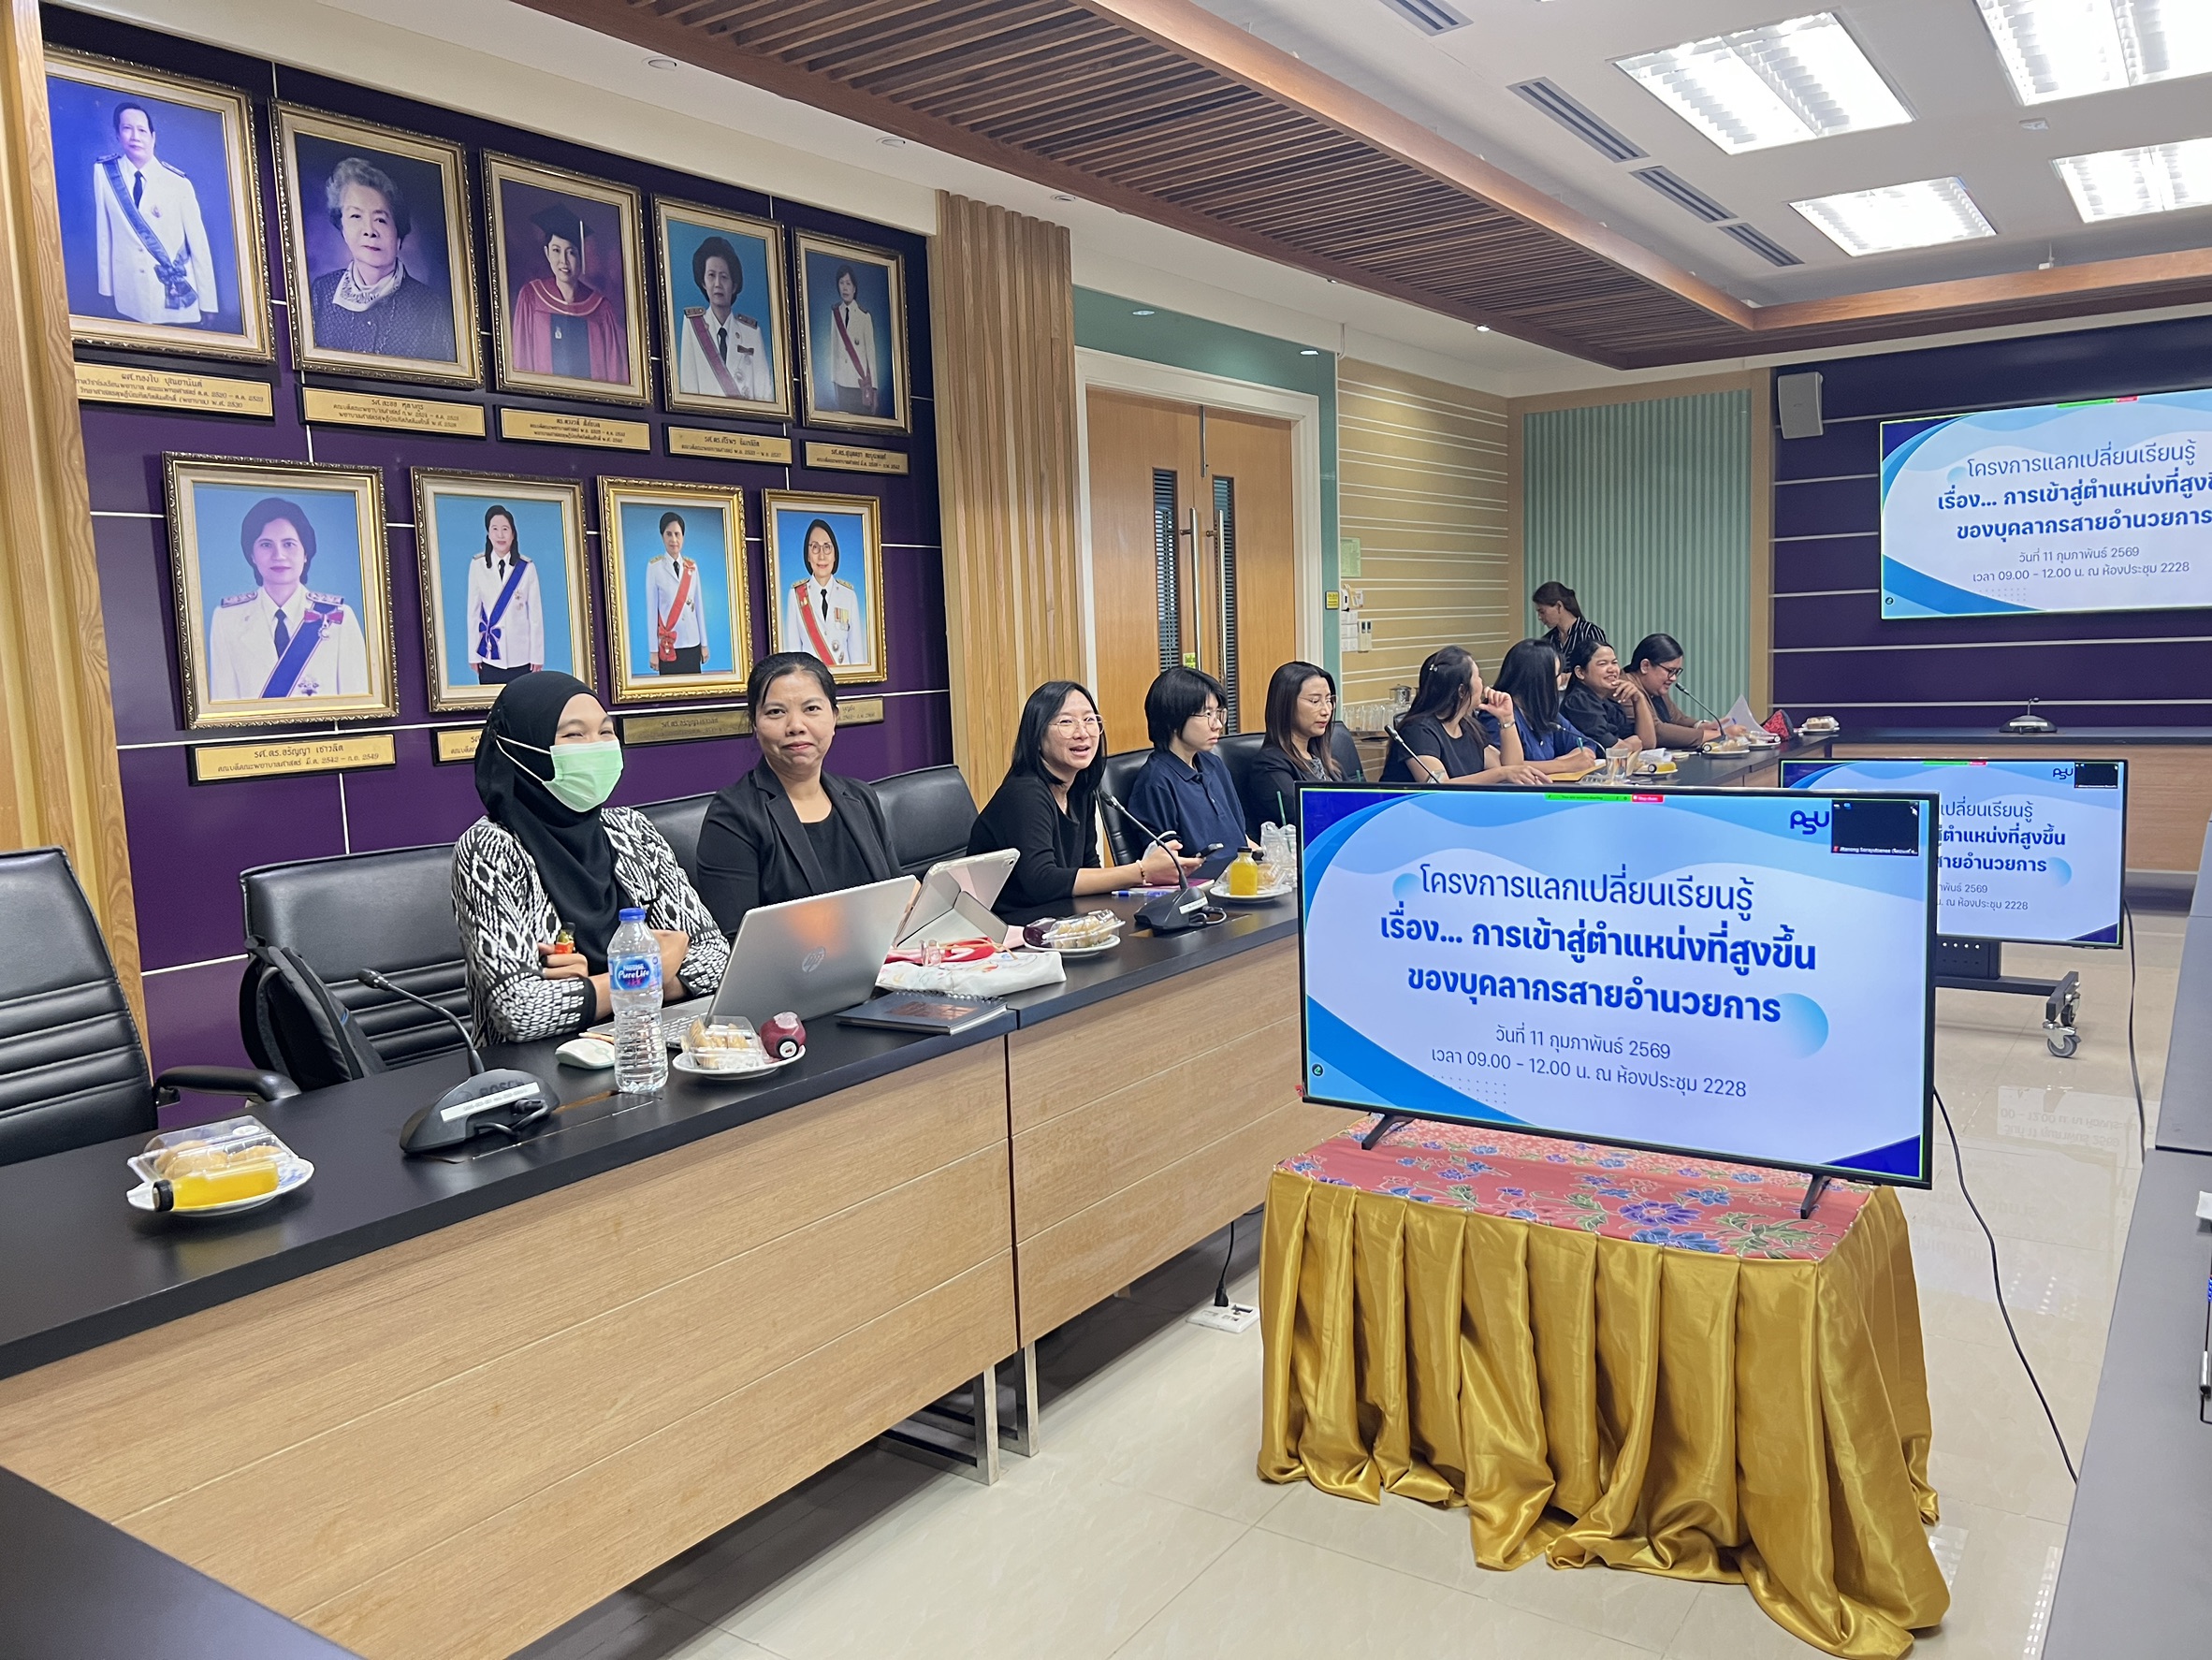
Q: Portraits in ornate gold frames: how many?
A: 9